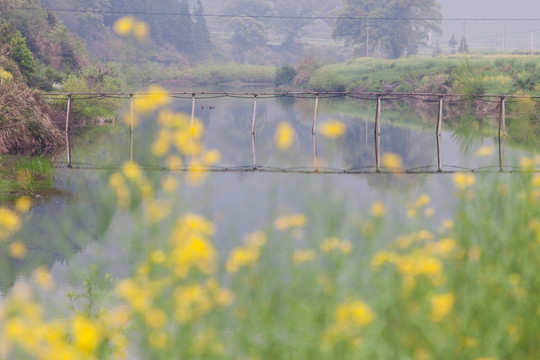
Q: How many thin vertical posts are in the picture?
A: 8